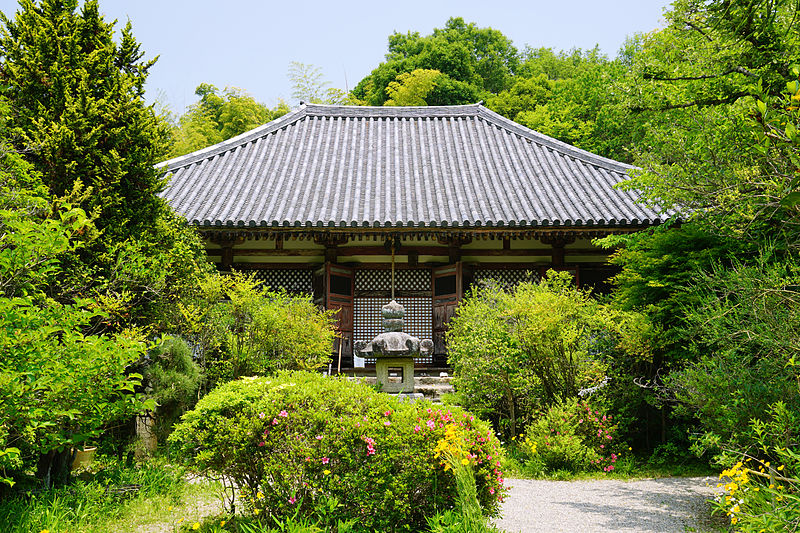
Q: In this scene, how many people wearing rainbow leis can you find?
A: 0